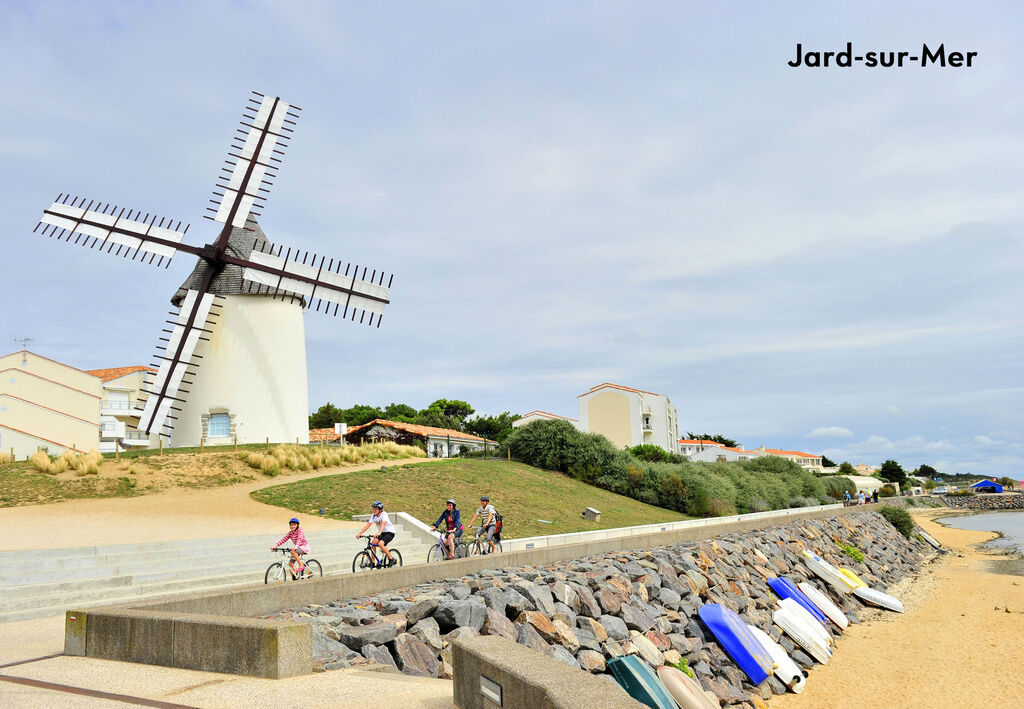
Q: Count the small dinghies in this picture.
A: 12